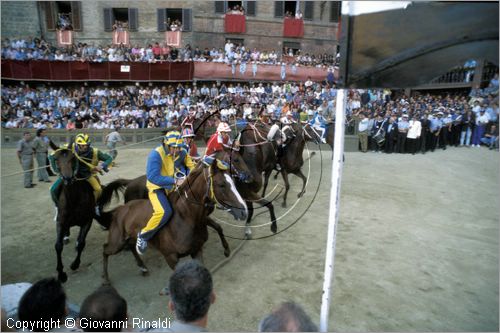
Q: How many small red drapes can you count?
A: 5